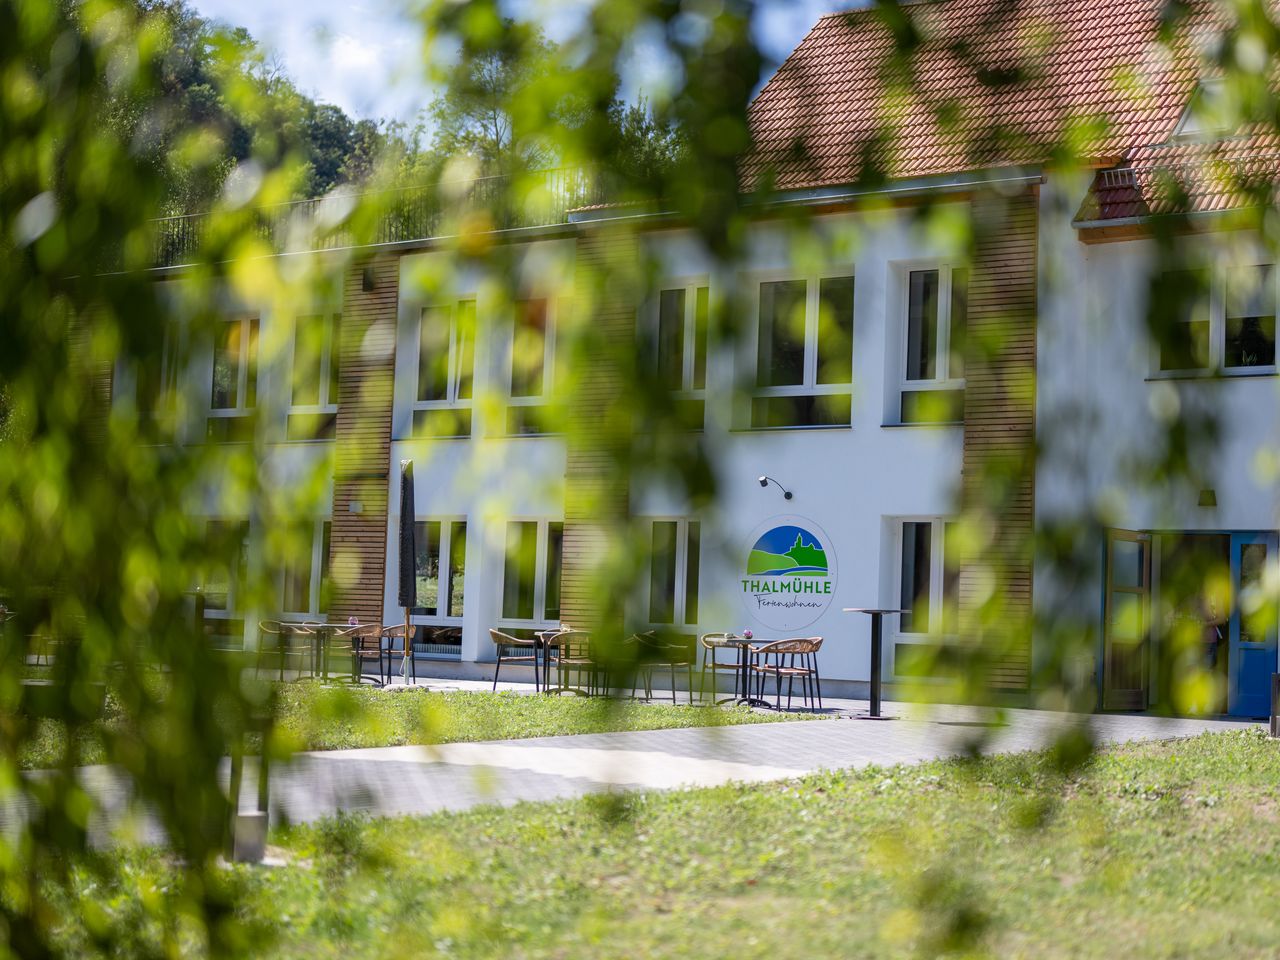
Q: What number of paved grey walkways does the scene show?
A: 1